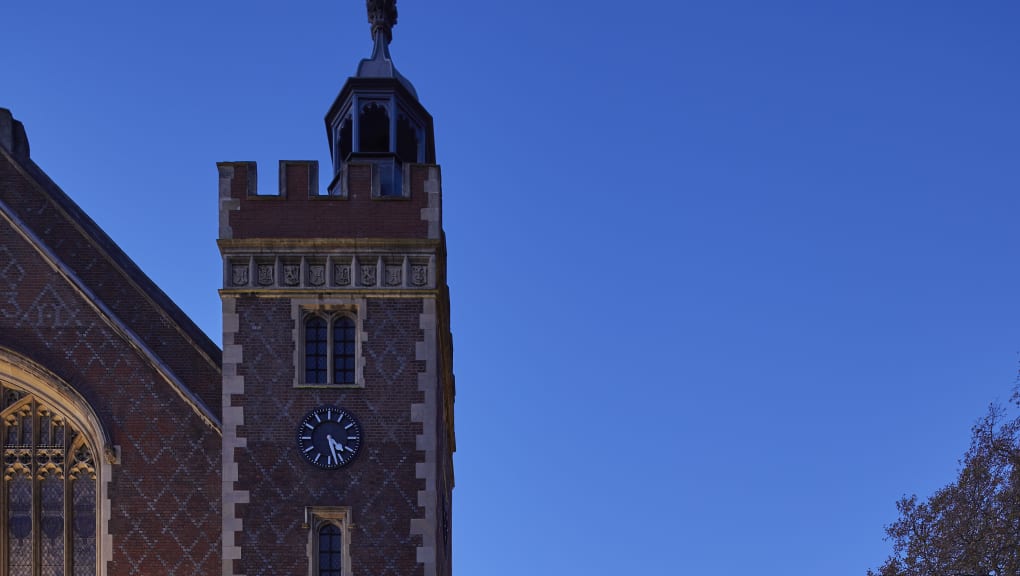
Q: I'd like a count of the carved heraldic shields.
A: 8